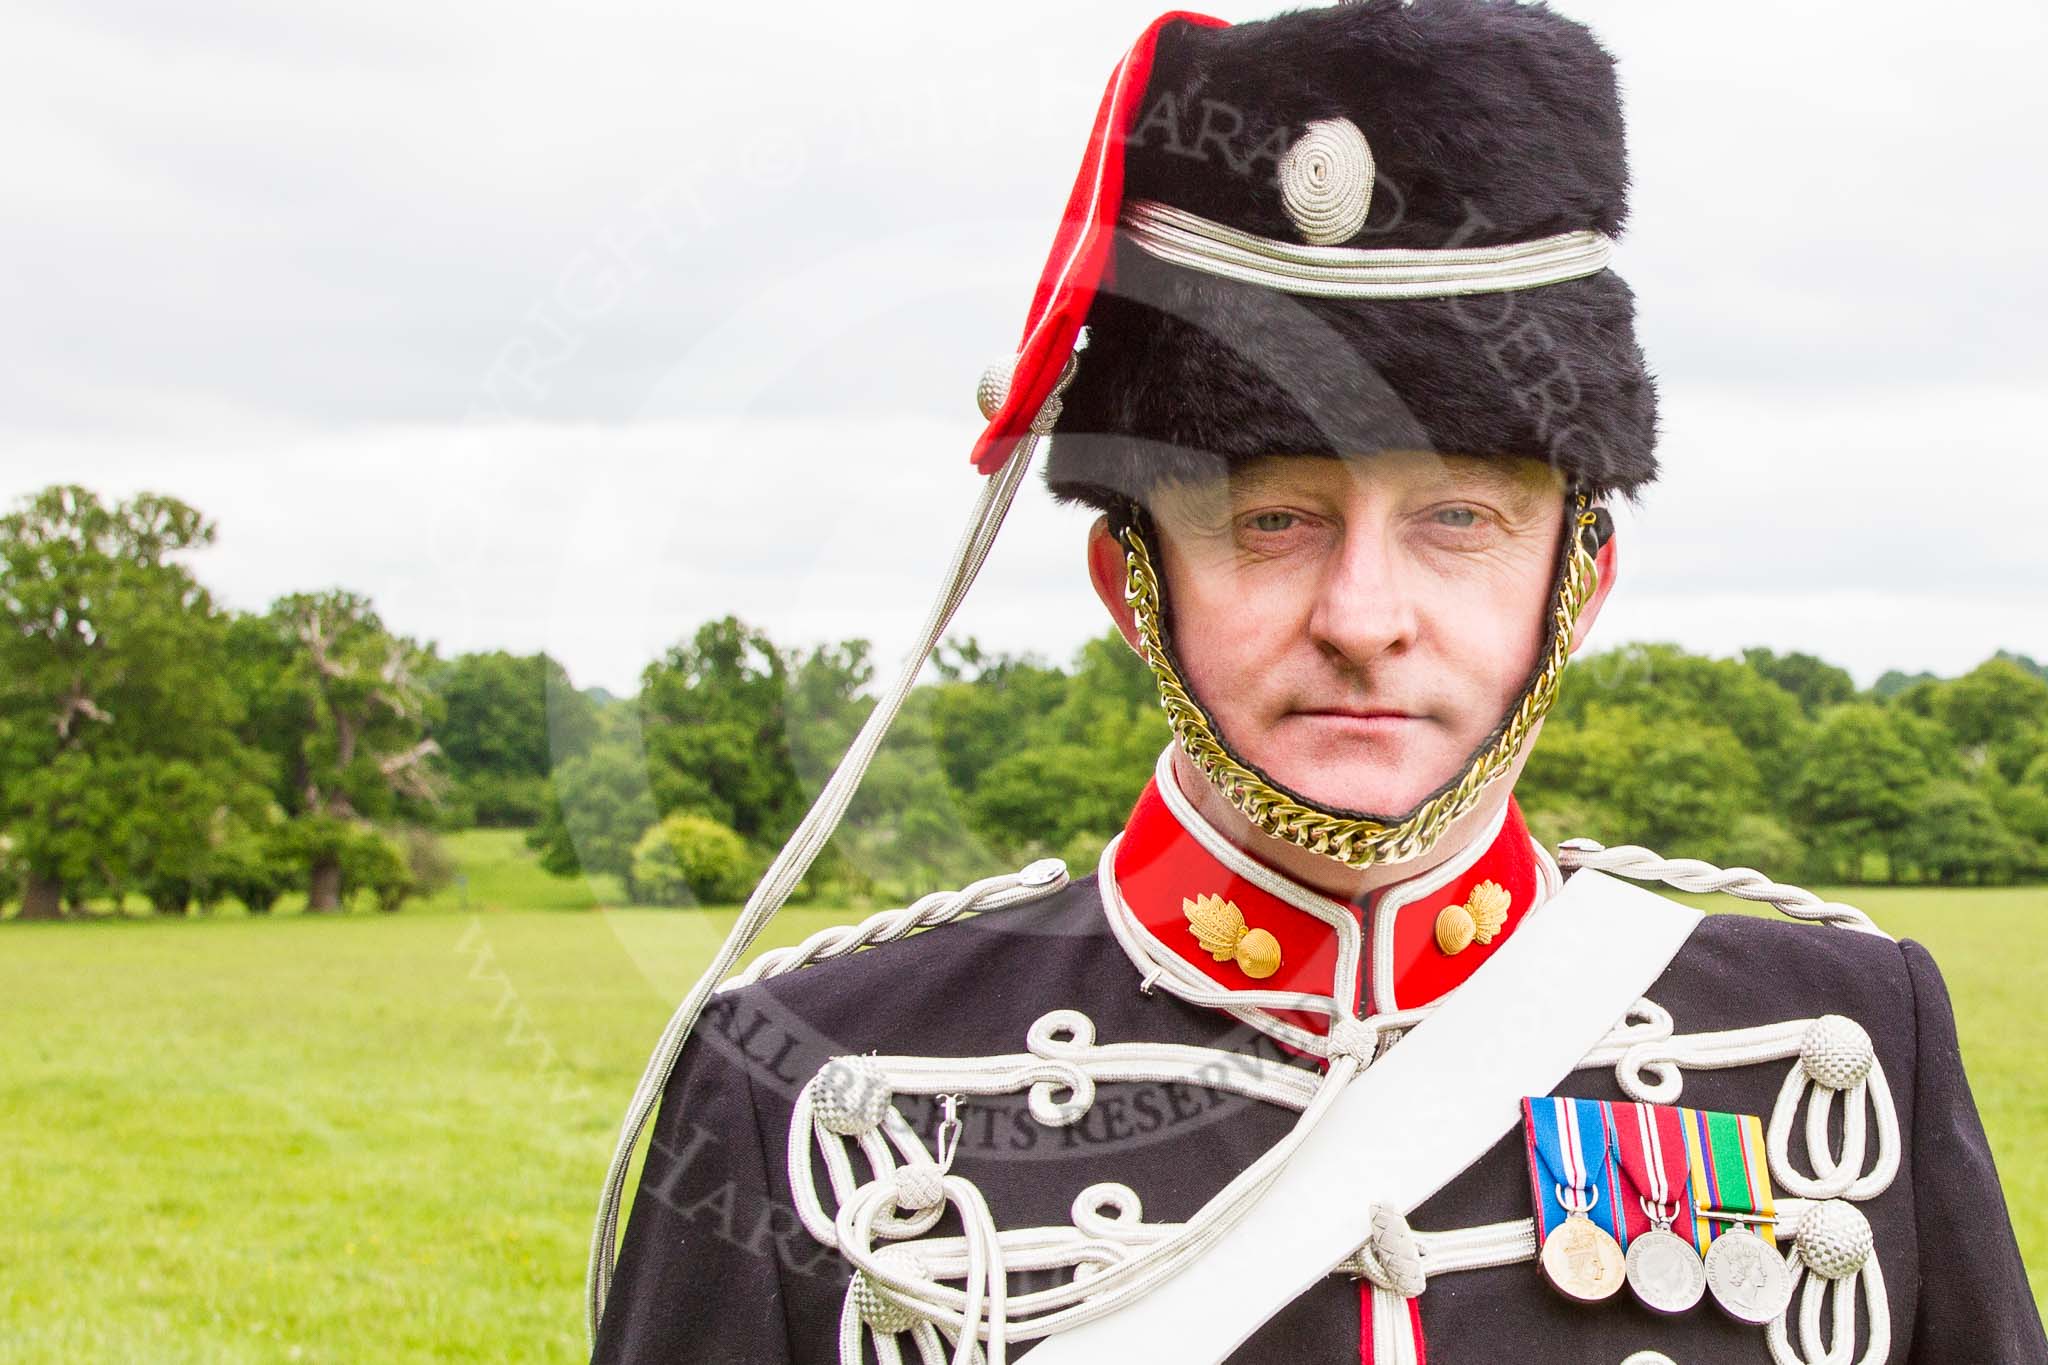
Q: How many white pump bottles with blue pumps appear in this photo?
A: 0